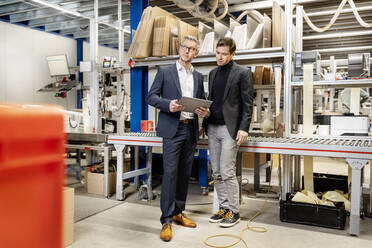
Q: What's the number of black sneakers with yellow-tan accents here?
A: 2